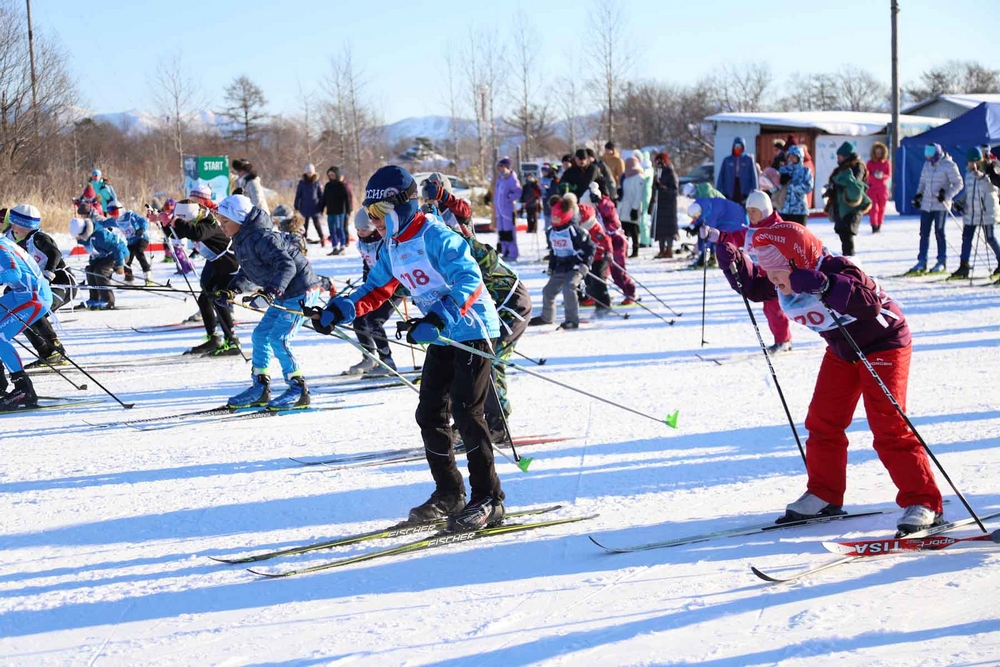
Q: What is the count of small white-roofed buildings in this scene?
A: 2